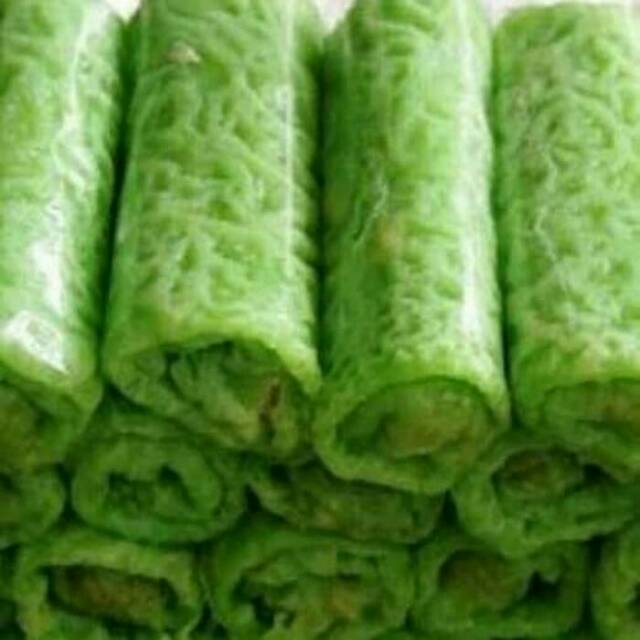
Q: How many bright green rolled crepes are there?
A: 12